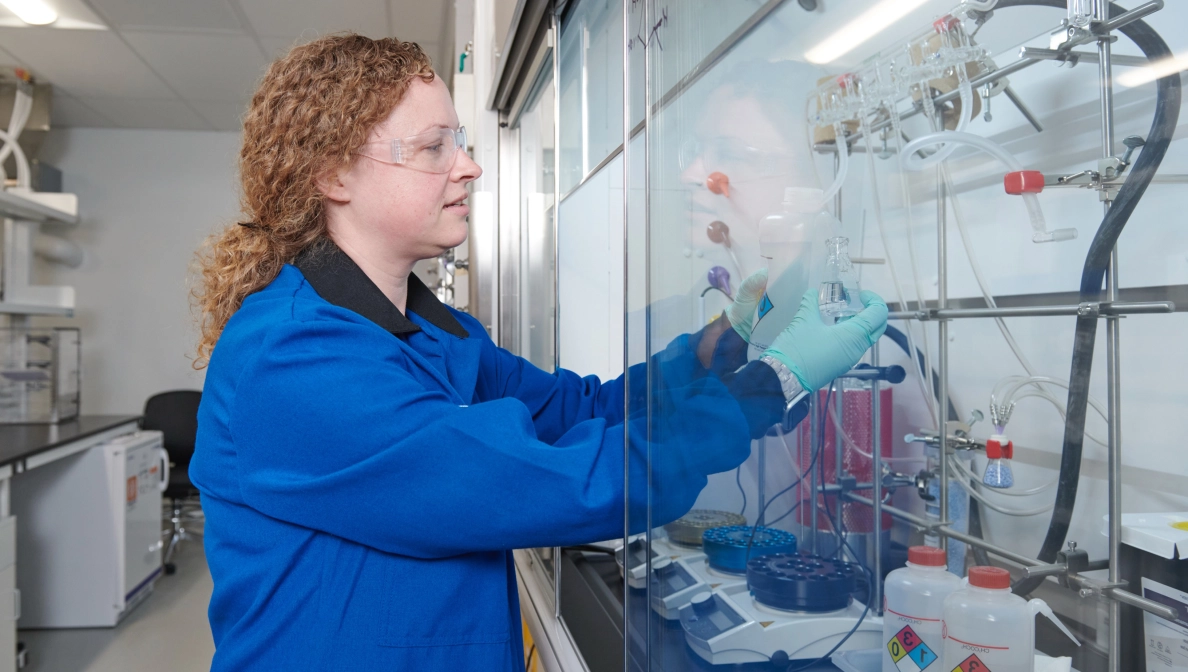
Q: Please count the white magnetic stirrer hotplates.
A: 3